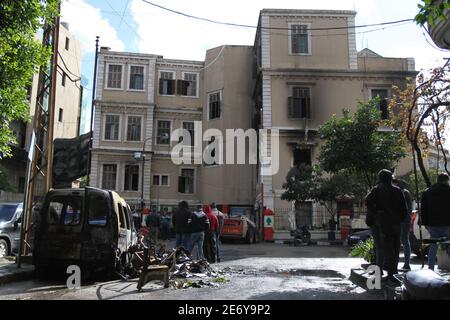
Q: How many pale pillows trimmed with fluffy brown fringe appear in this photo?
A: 0